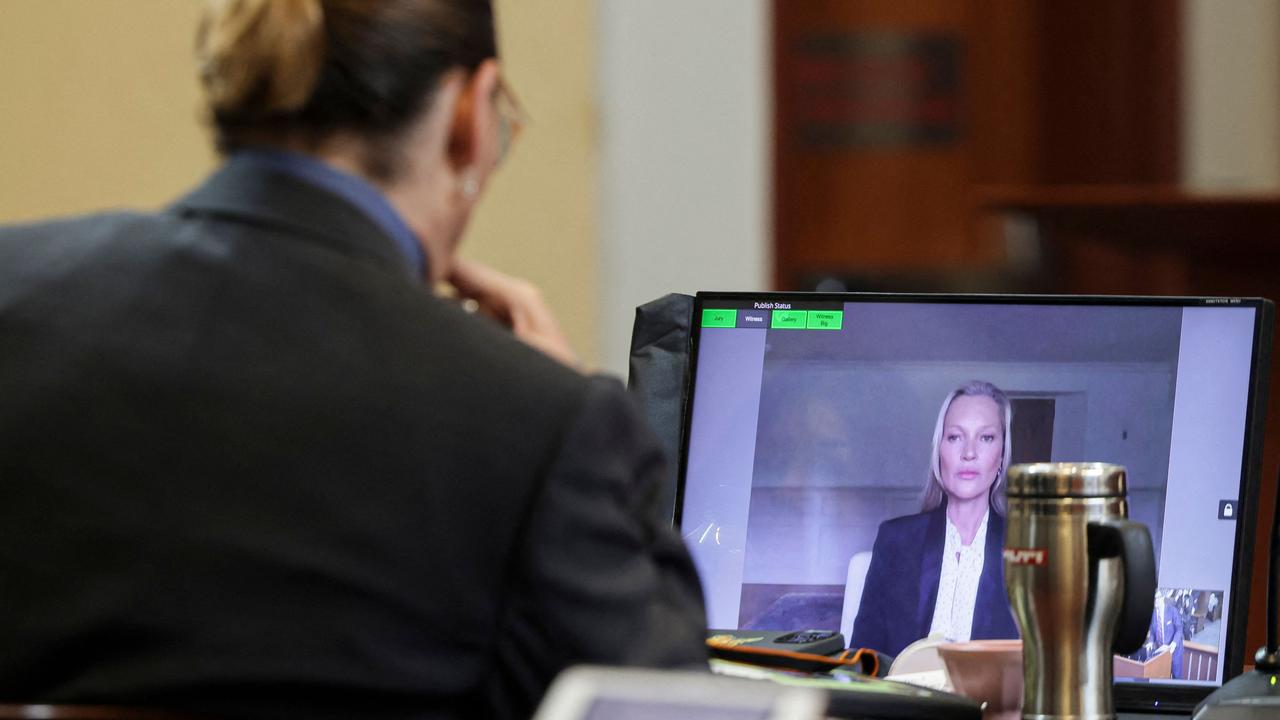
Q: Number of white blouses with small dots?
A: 1